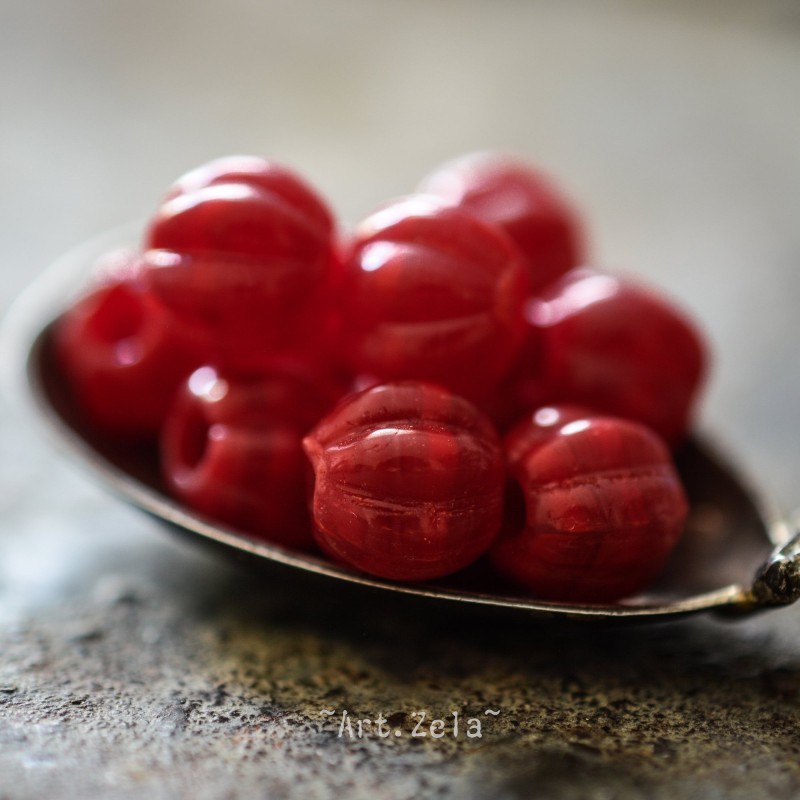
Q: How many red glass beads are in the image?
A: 8